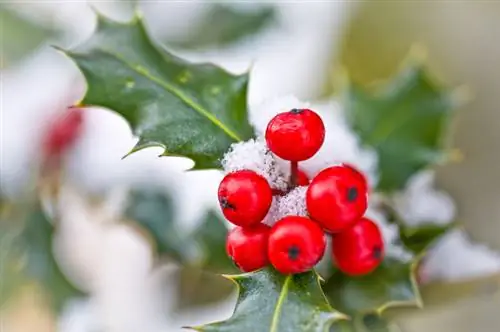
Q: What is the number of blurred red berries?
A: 1